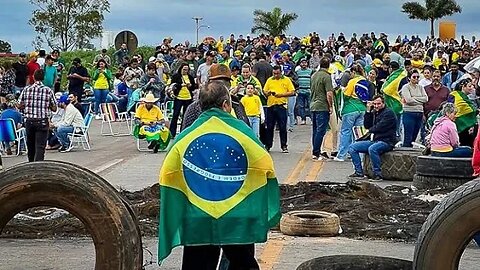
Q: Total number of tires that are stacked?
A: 2